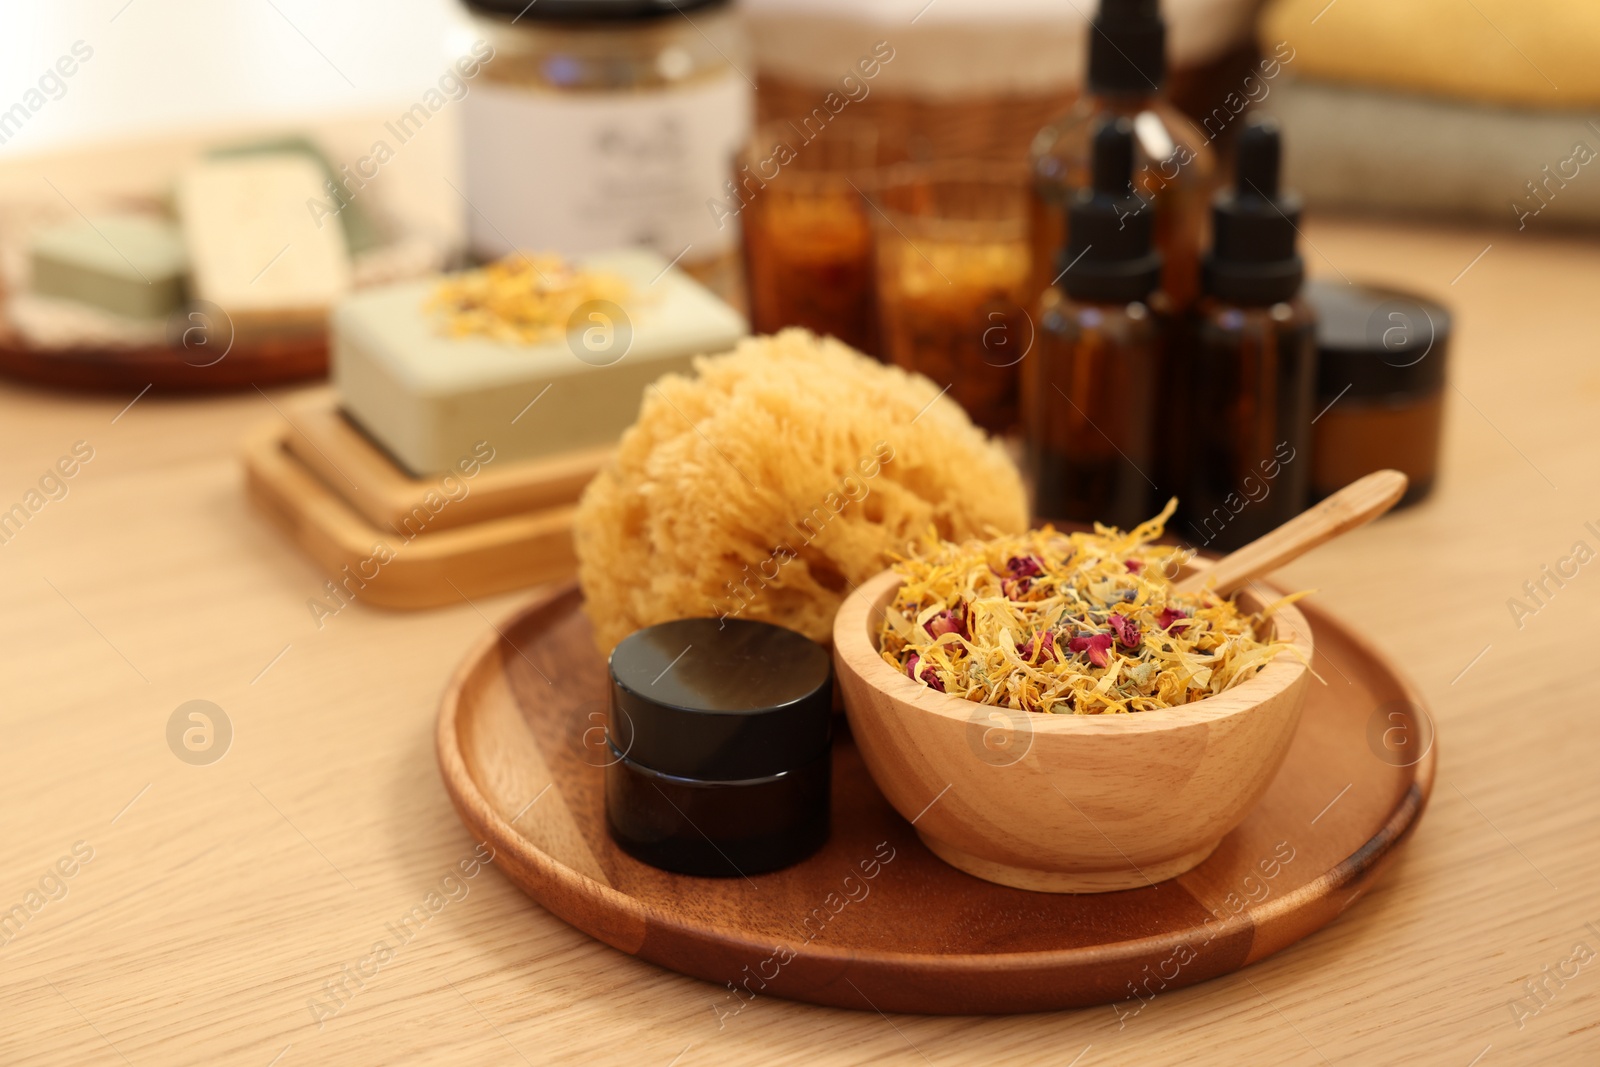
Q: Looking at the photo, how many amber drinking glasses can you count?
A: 2